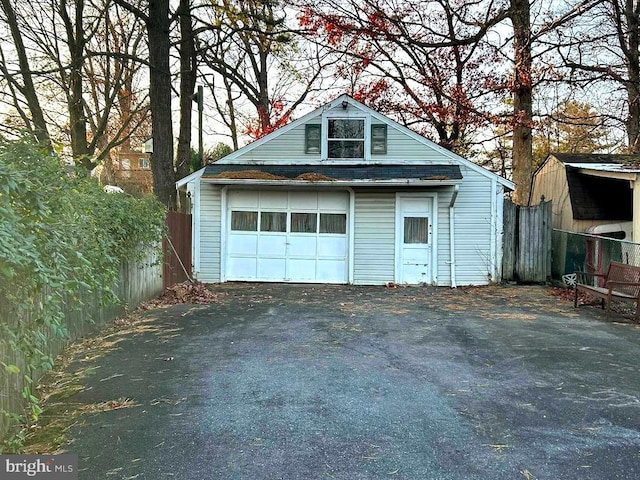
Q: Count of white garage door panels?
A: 12